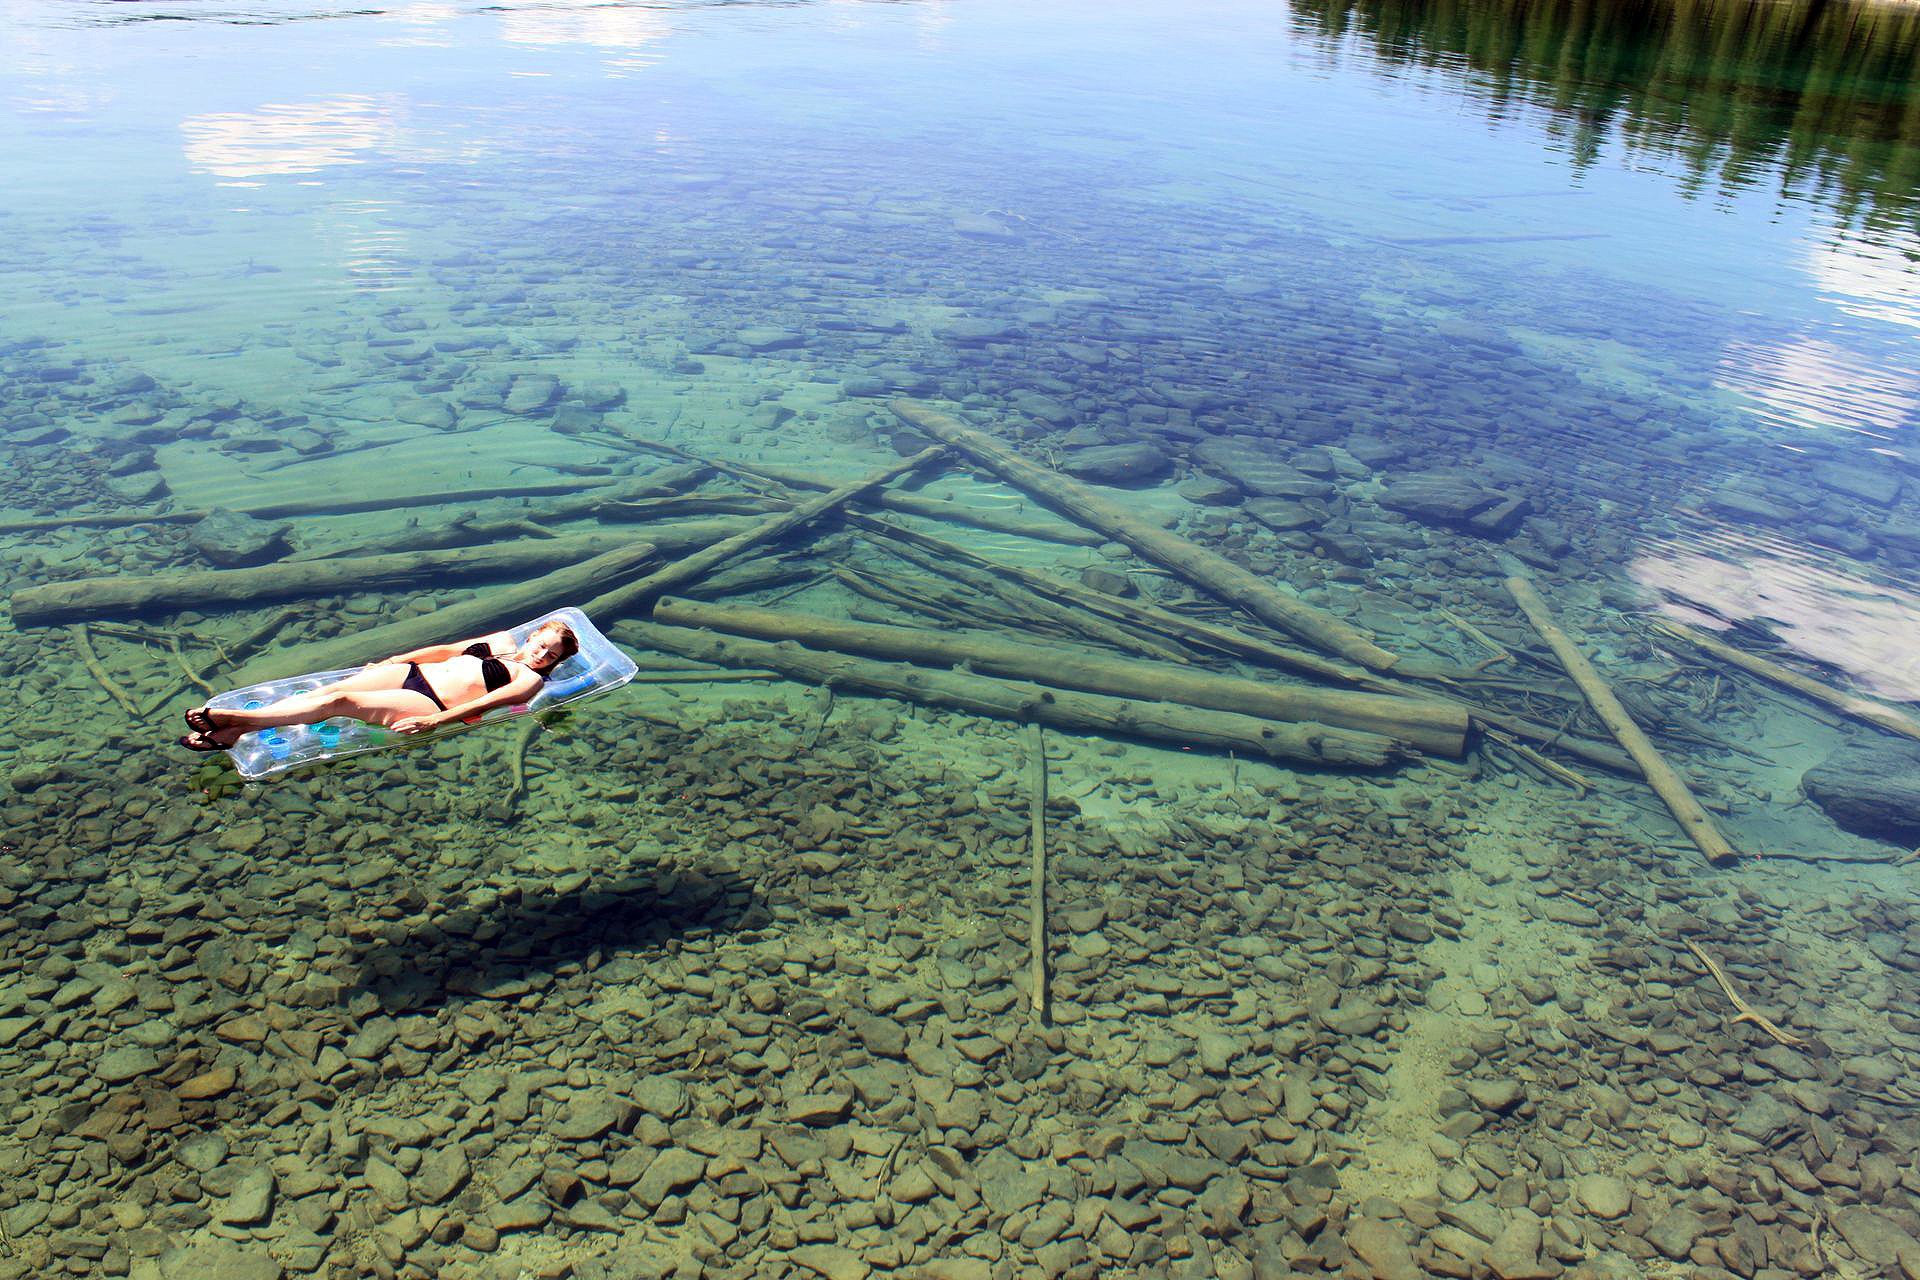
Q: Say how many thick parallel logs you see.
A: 2